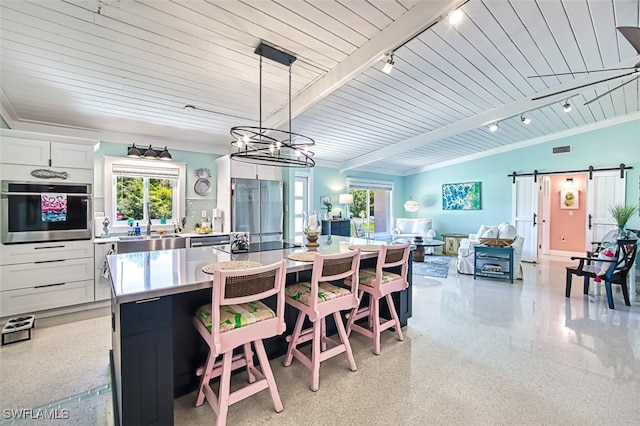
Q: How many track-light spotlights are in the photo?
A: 5